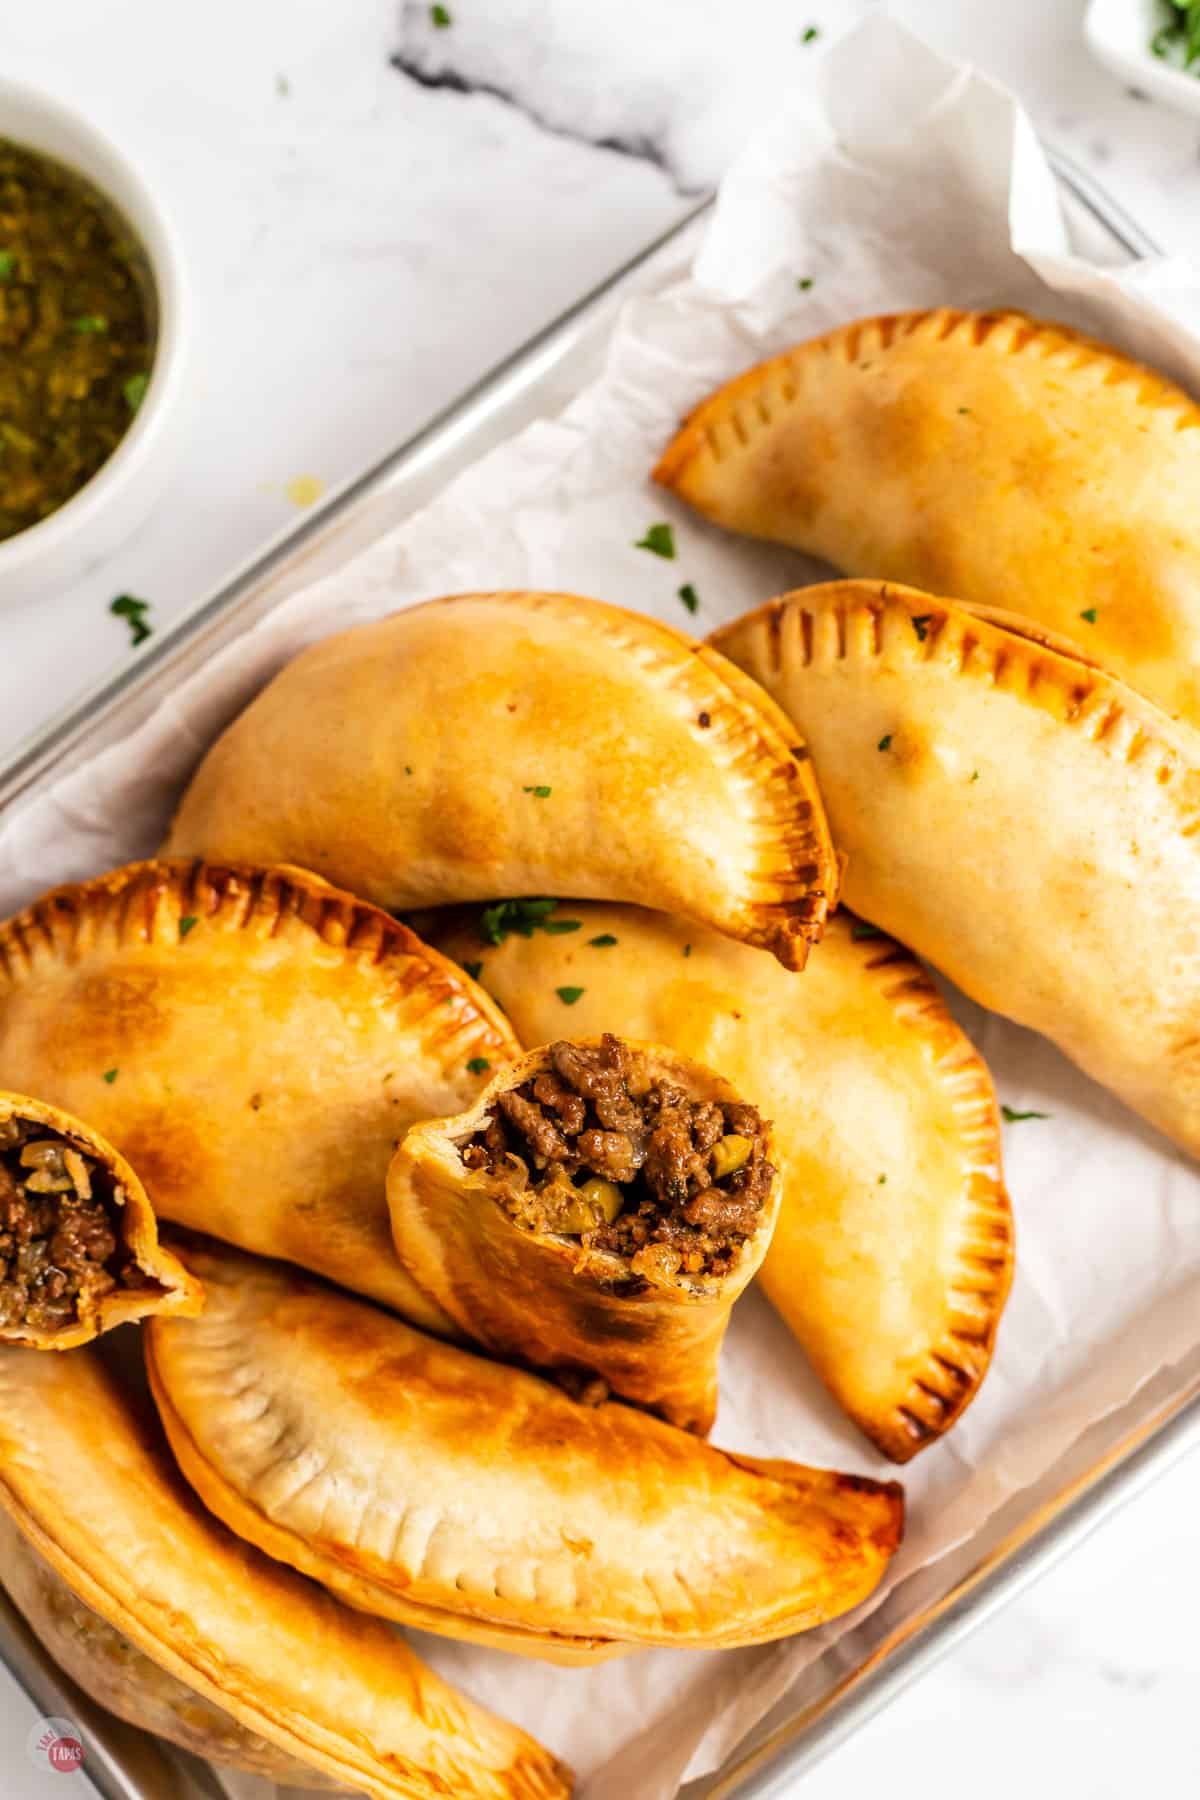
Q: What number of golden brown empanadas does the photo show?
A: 9